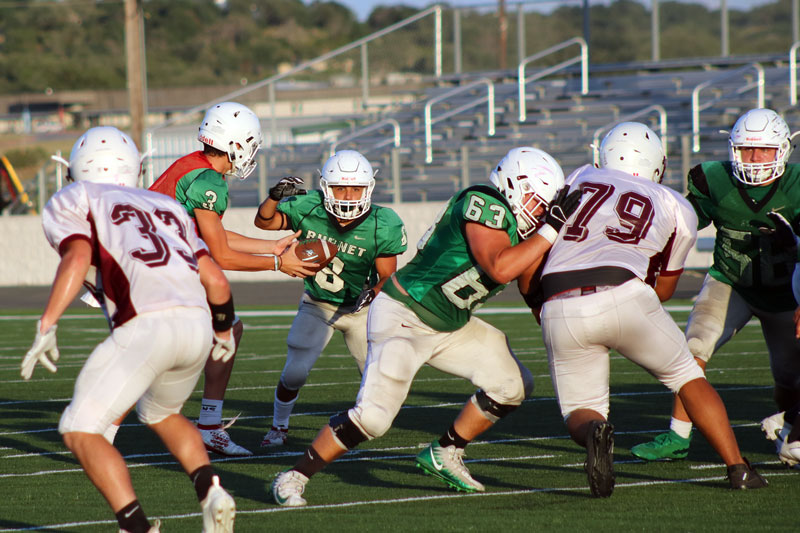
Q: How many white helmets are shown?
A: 6